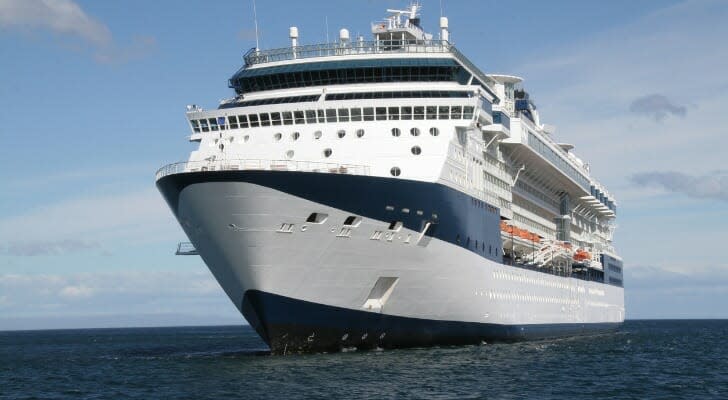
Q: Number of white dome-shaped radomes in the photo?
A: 3